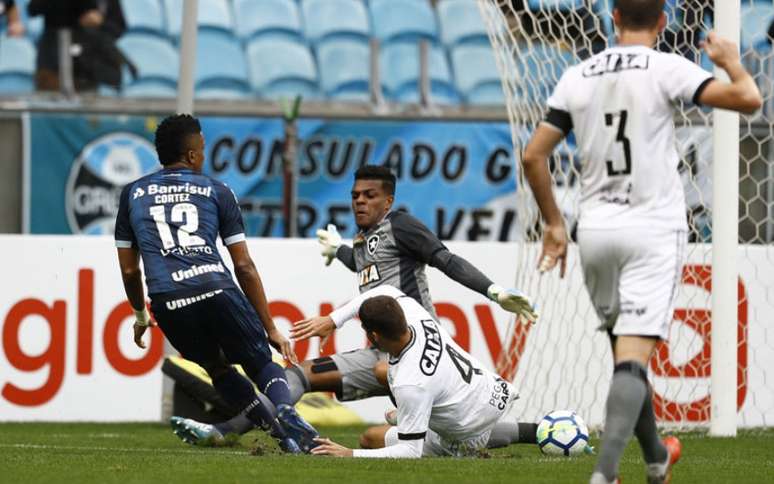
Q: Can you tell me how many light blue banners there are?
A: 1